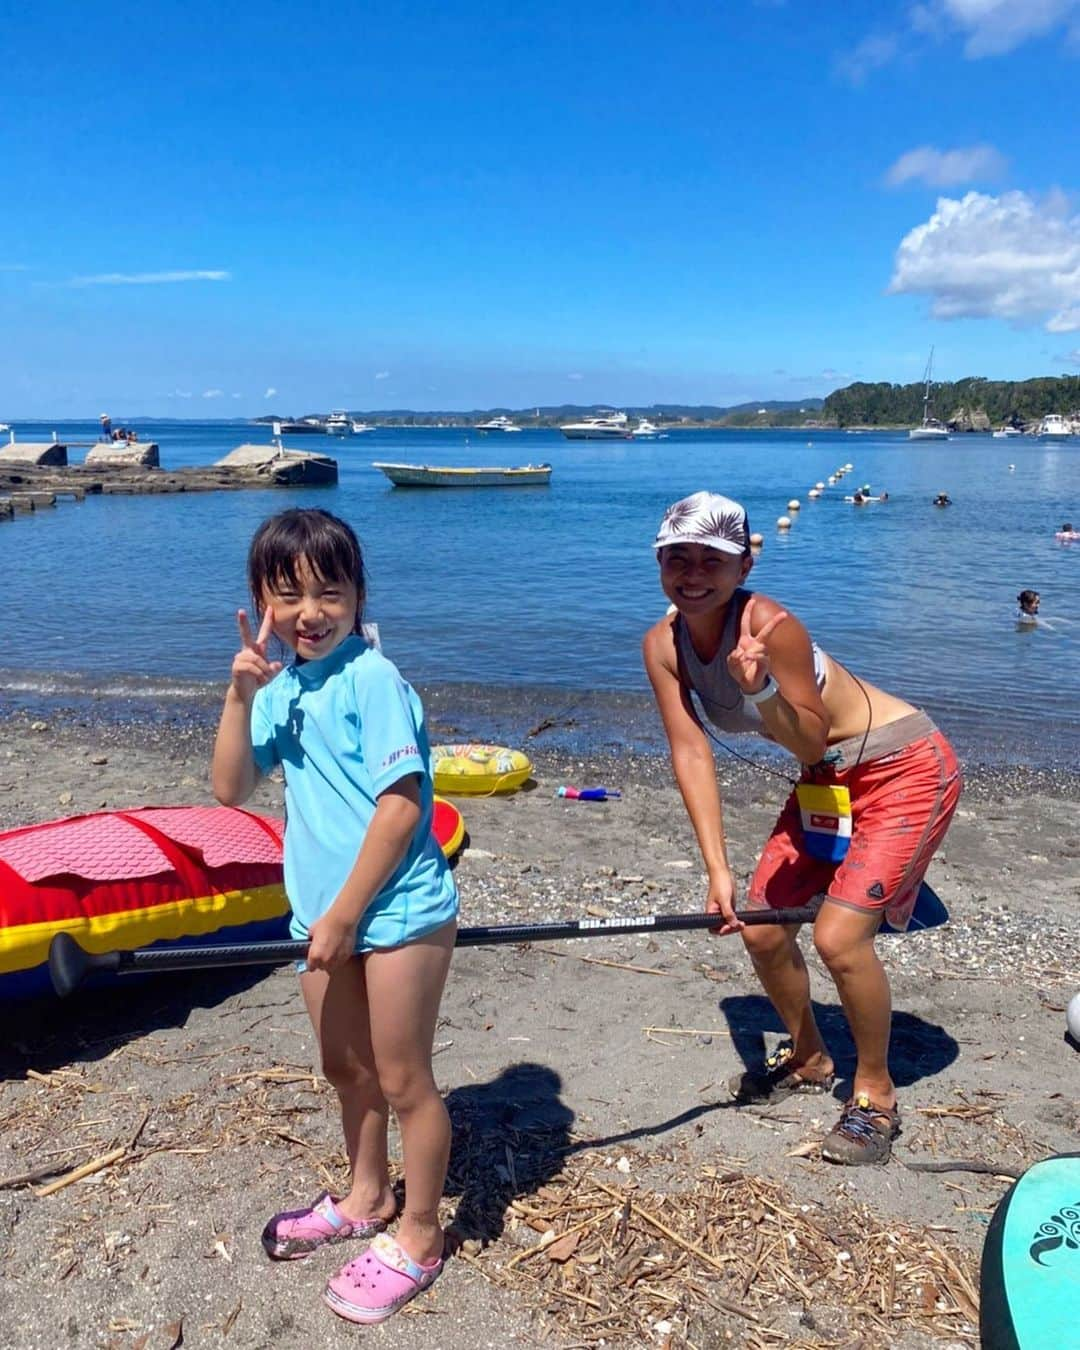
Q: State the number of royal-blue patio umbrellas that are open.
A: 0